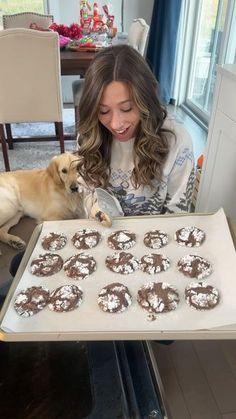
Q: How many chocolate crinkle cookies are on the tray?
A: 15